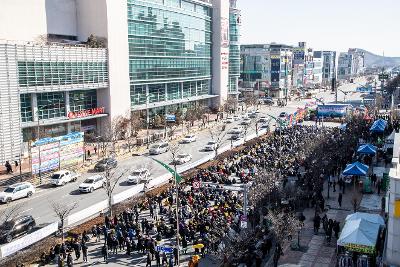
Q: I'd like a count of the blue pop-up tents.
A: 3